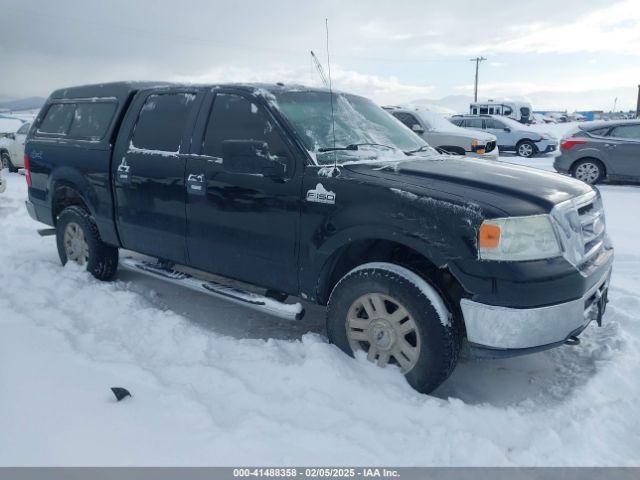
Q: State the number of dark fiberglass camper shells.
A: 1